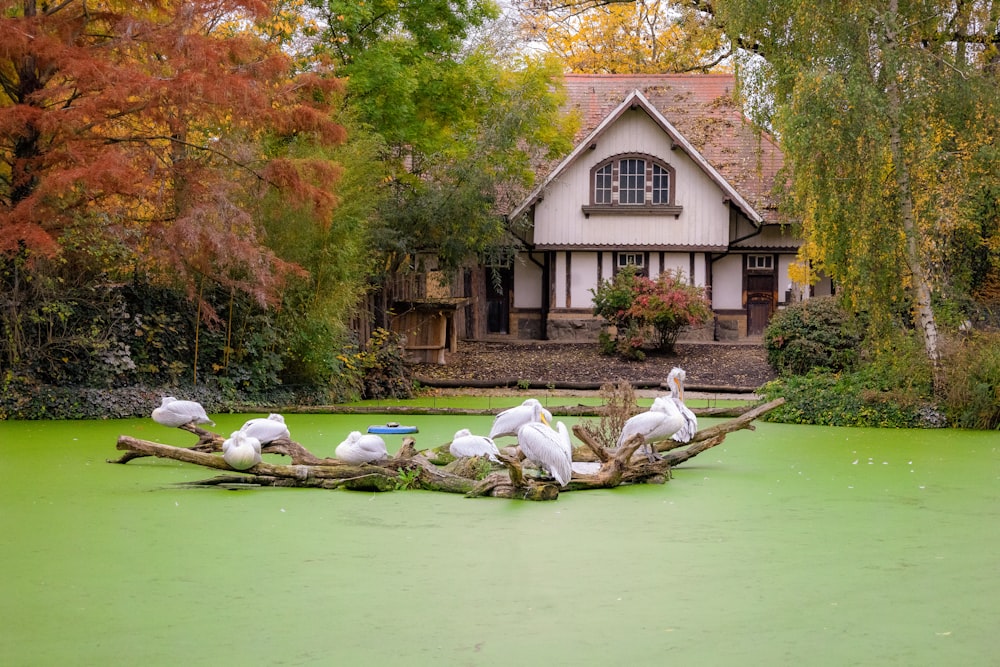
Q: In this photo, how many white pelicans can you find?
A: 9